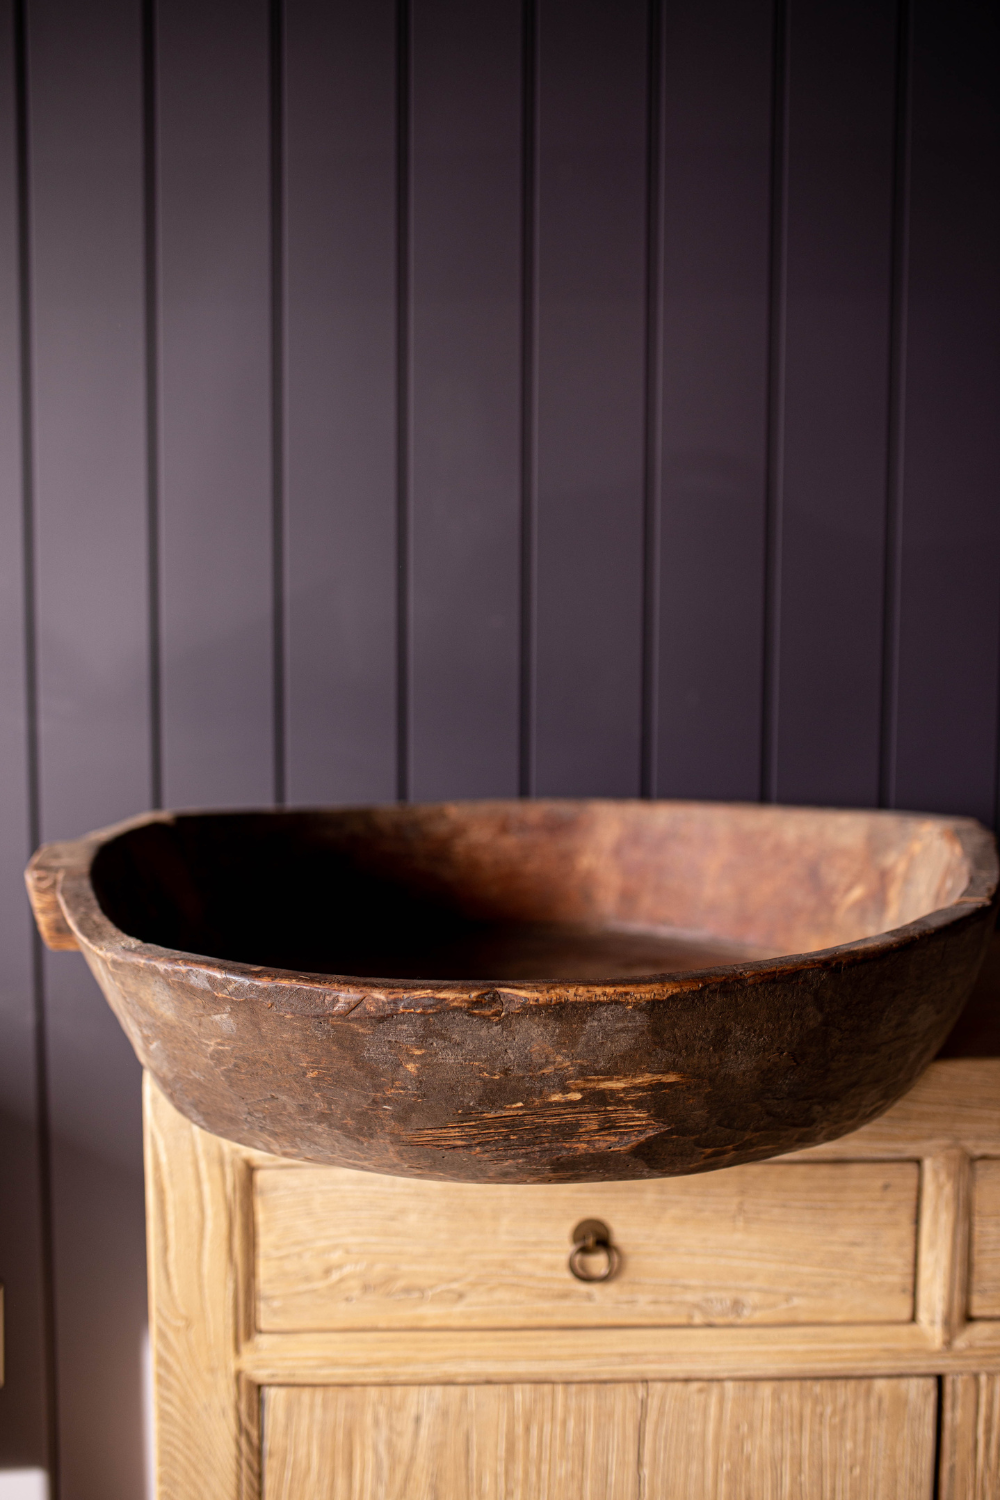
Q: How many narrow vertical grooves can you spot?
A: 8